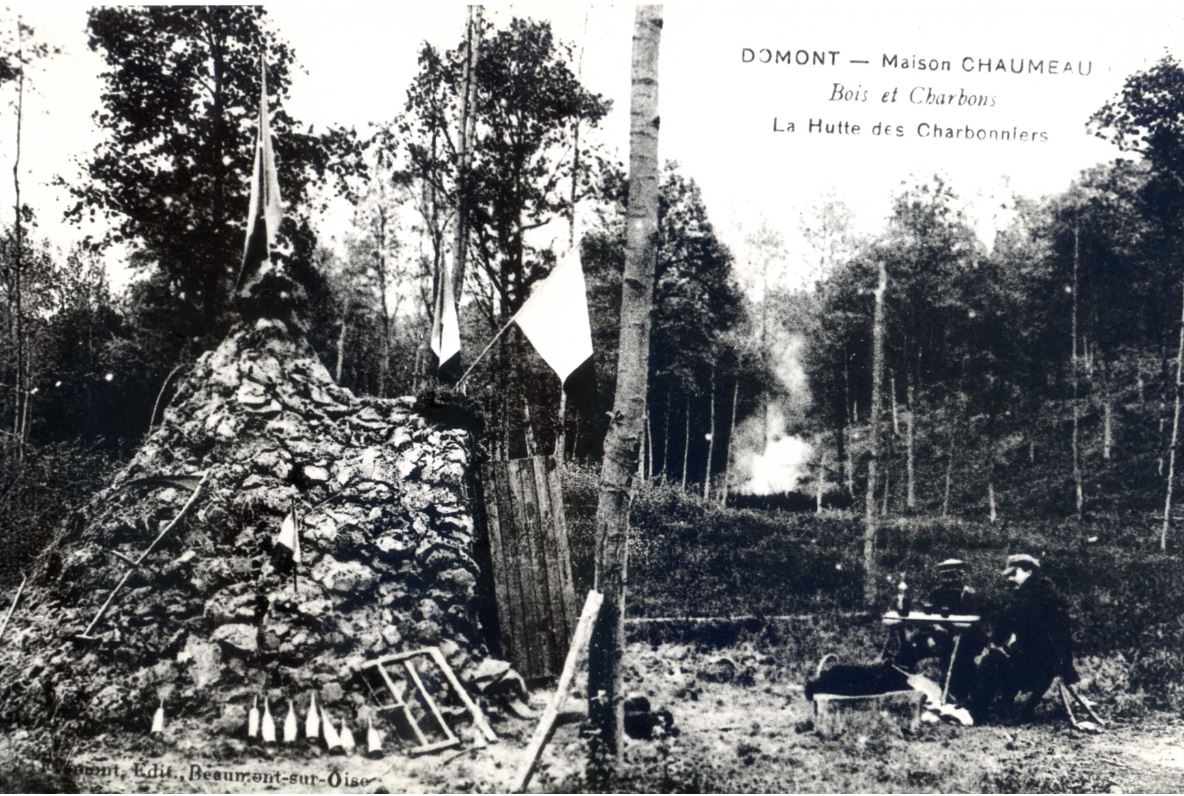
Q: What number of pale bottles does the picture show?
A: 8